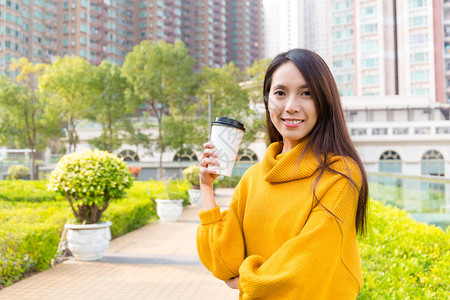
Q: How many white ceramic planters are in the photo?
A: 3